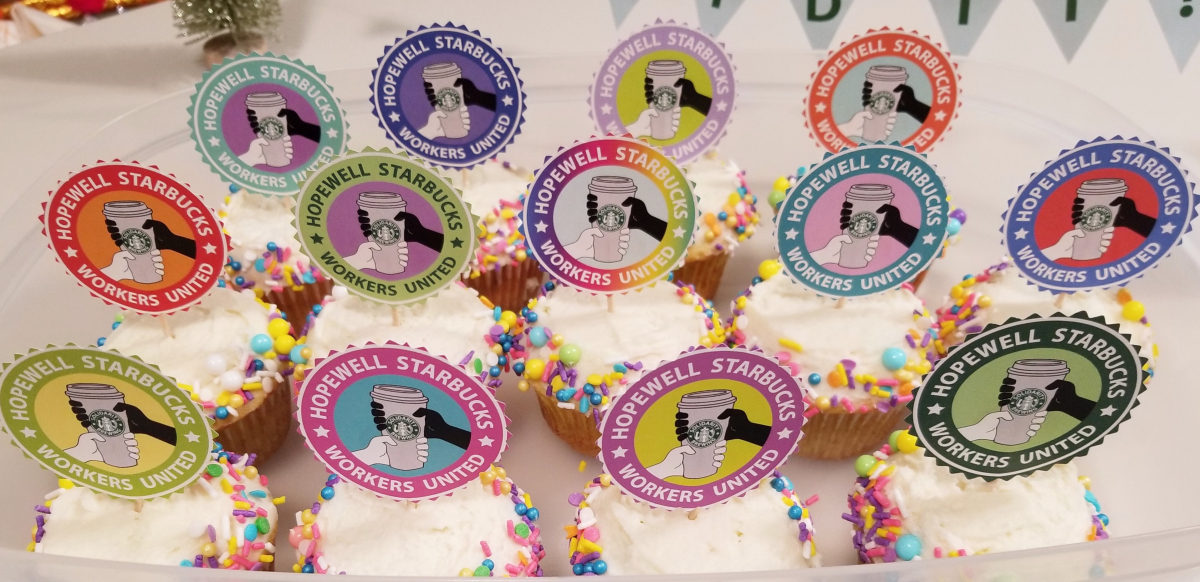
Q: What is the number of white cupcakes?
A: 13